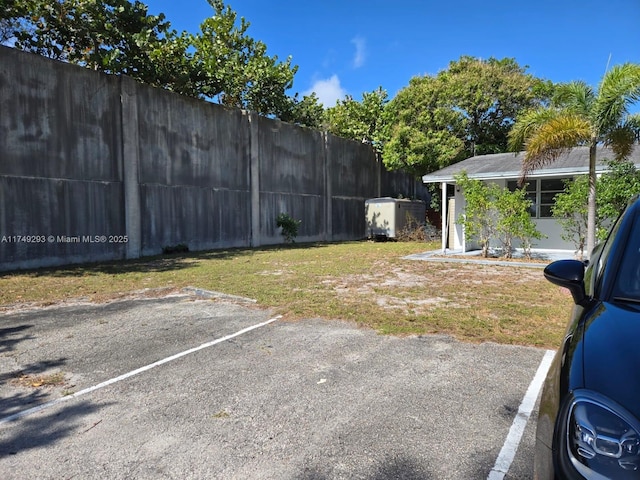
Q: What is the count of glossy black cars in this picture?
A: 1